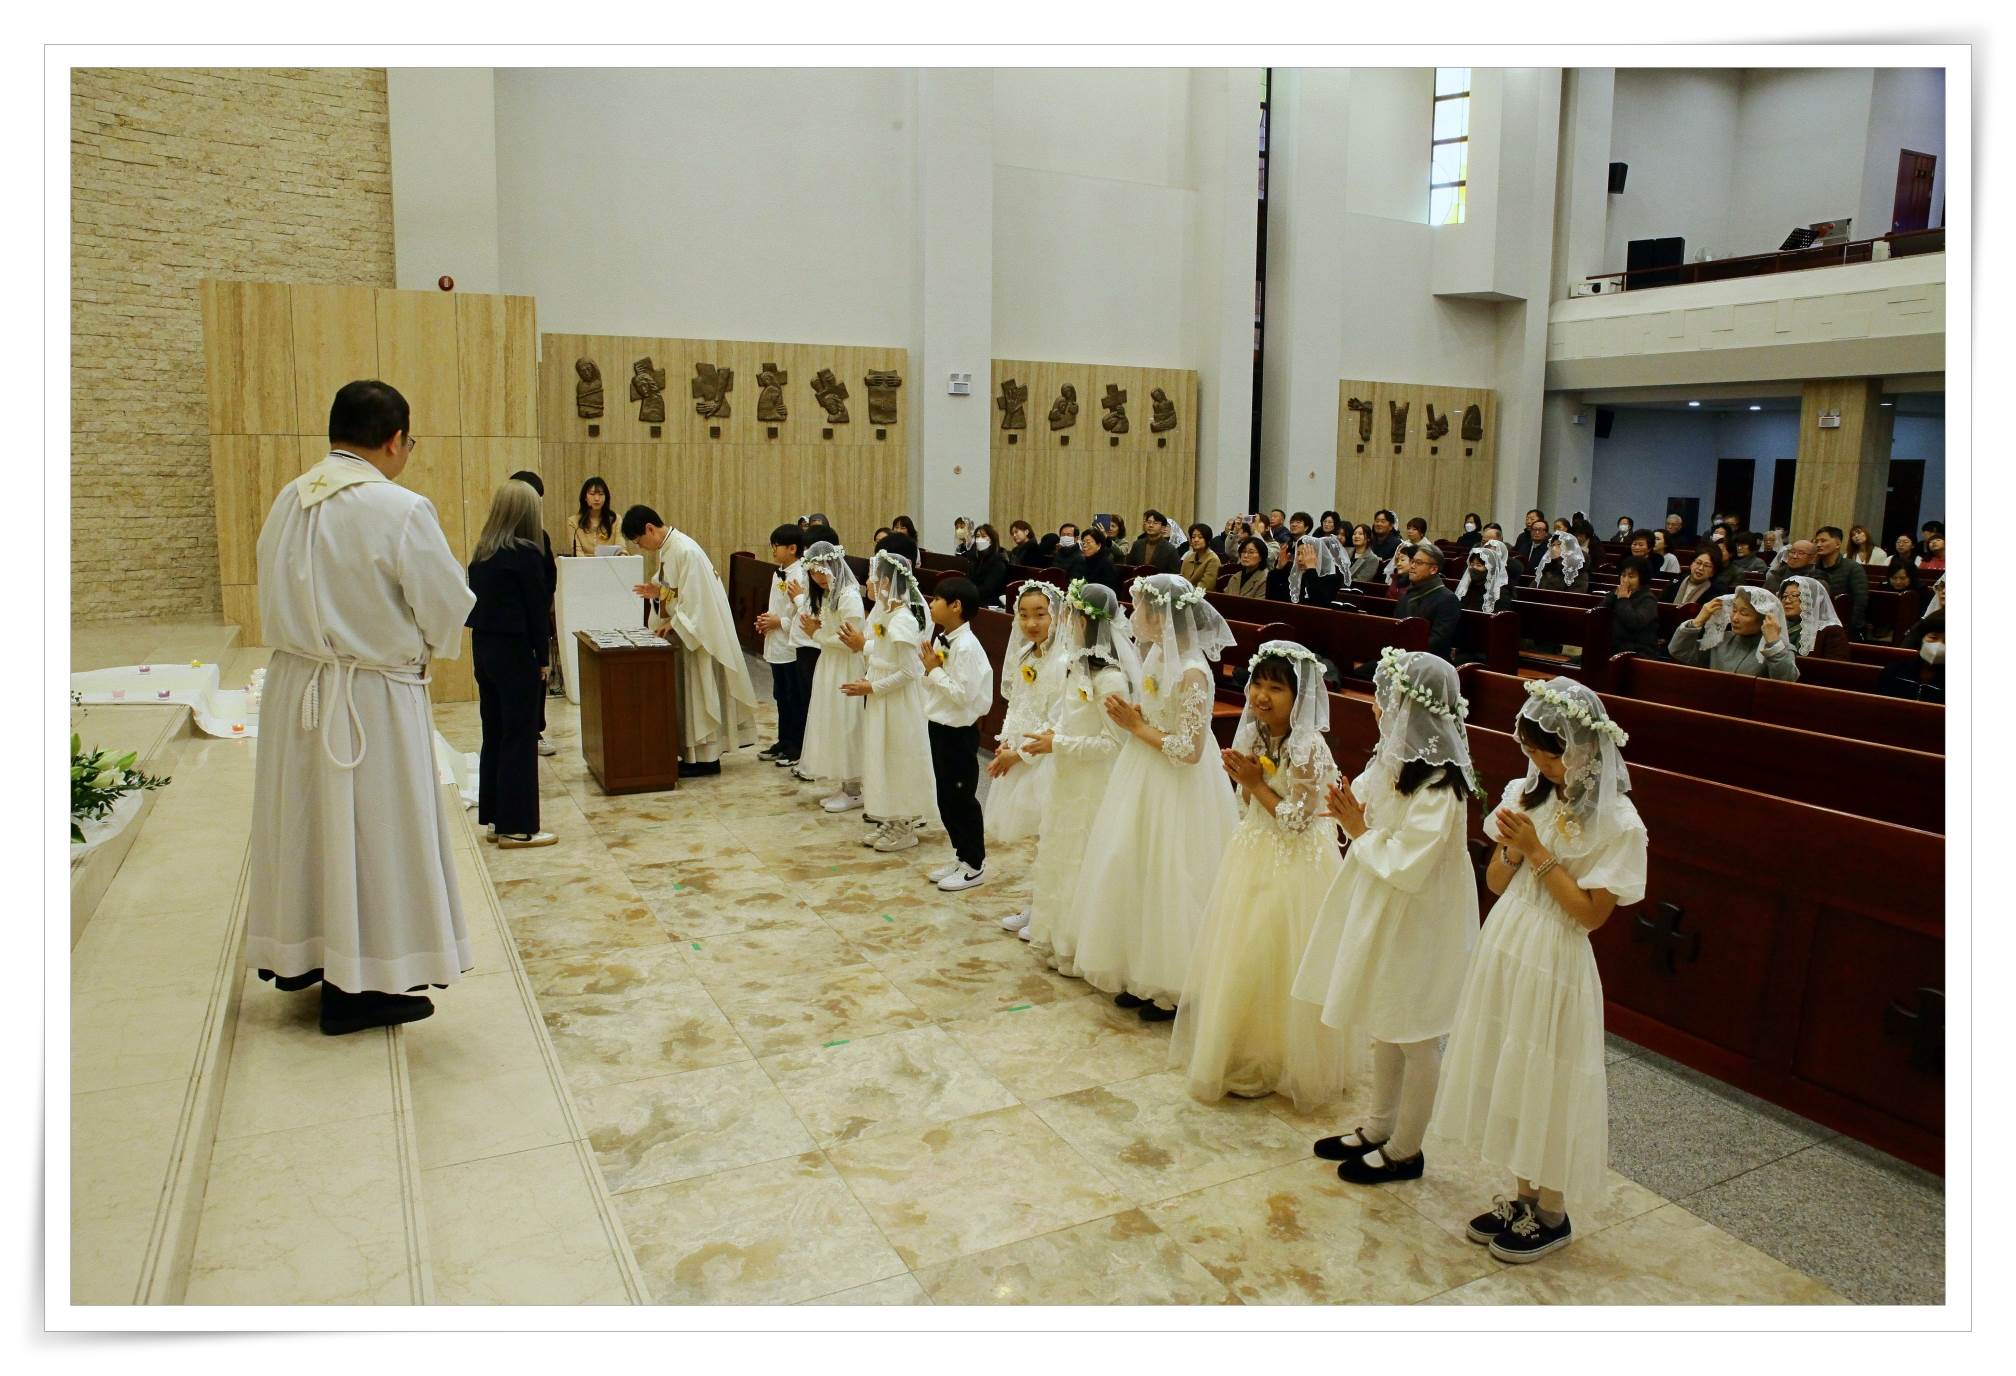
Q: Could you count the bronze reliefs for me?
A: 14